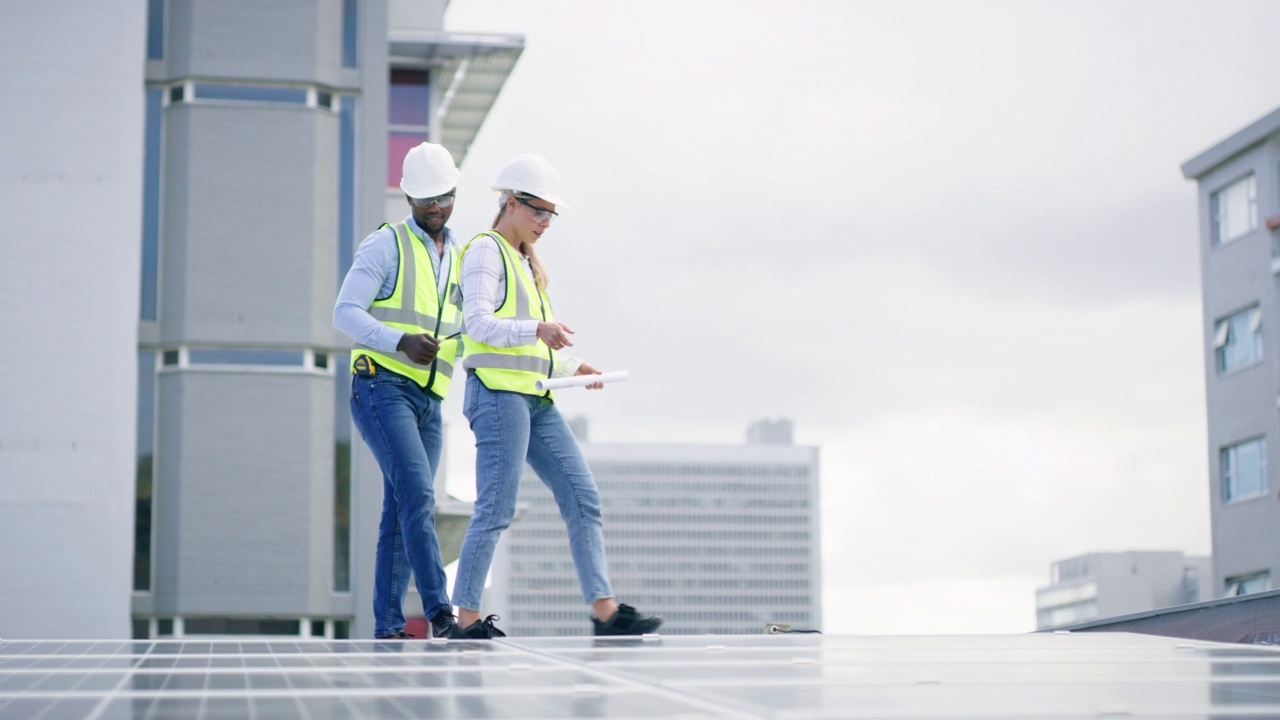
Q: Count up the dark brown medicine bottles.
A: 0